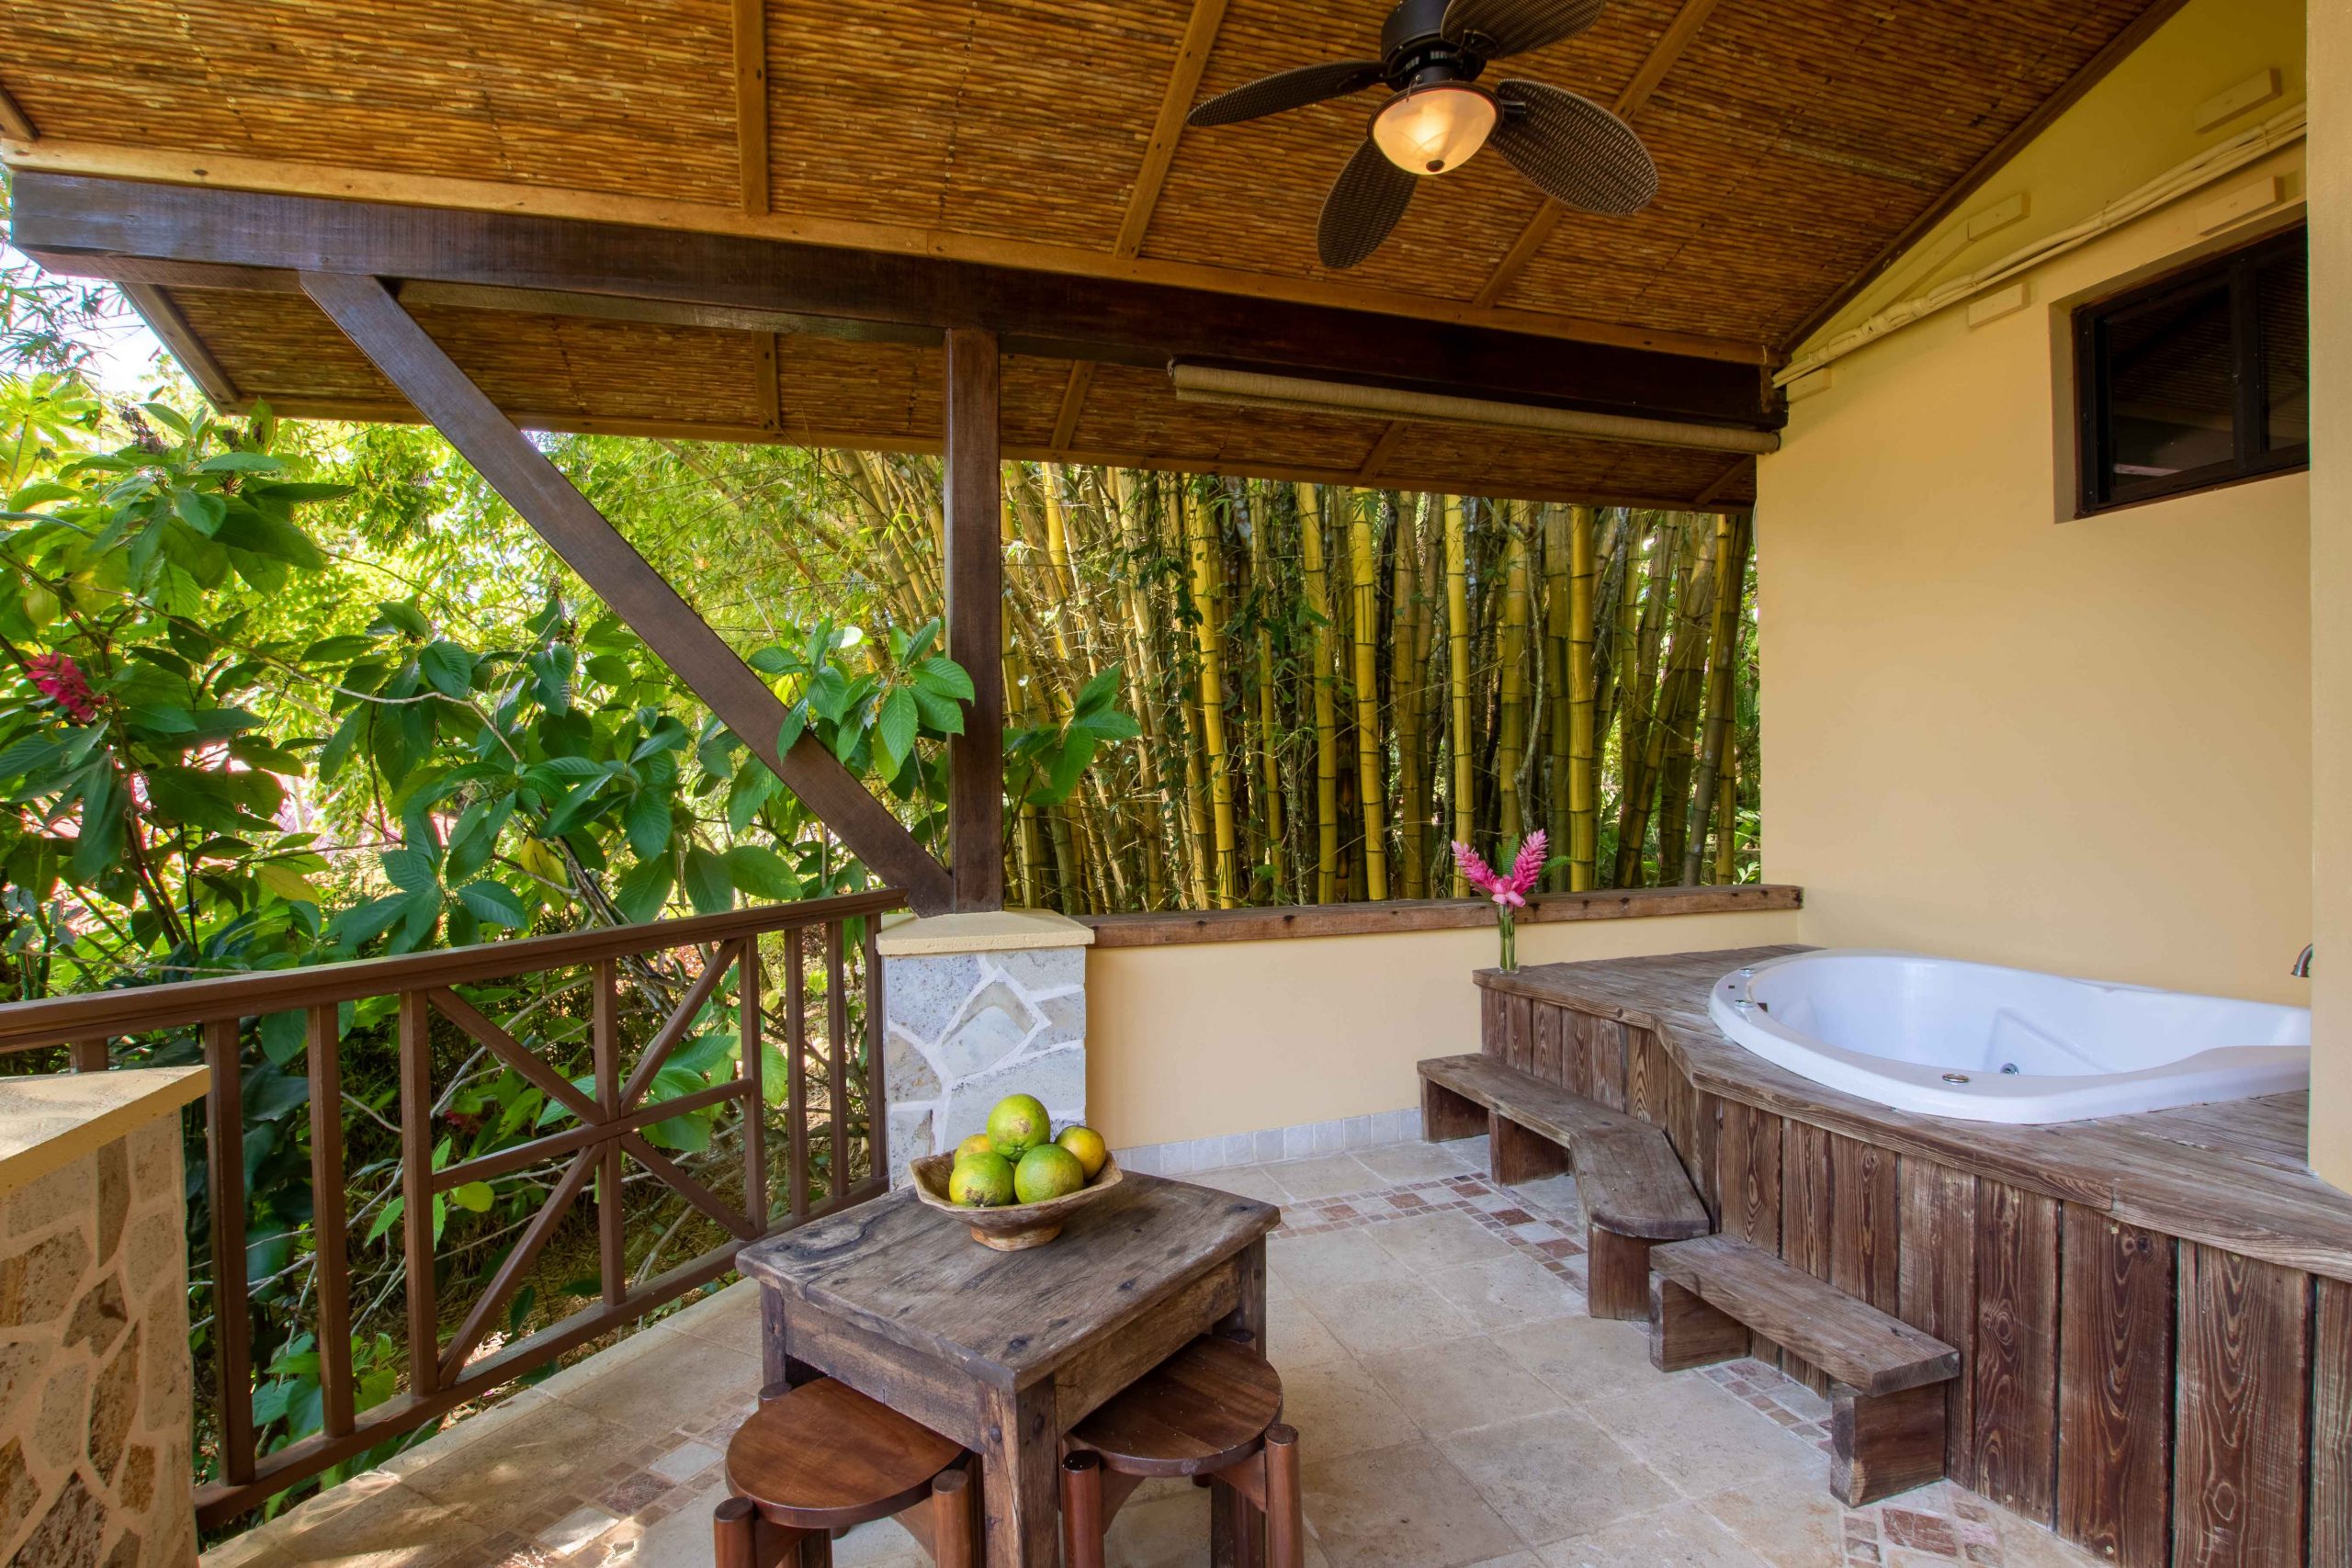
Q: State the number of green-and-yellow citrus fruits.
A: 5